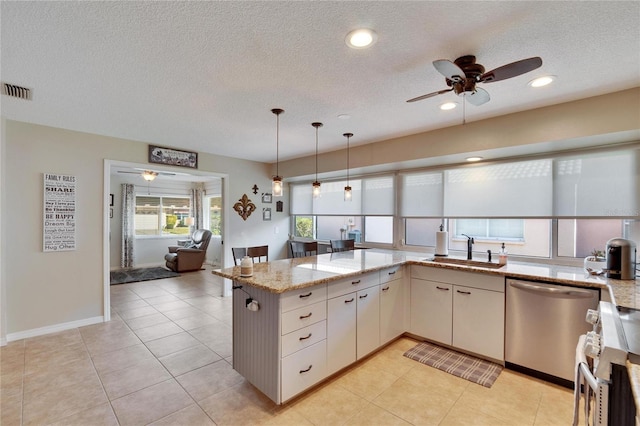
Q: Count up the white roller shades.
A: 2